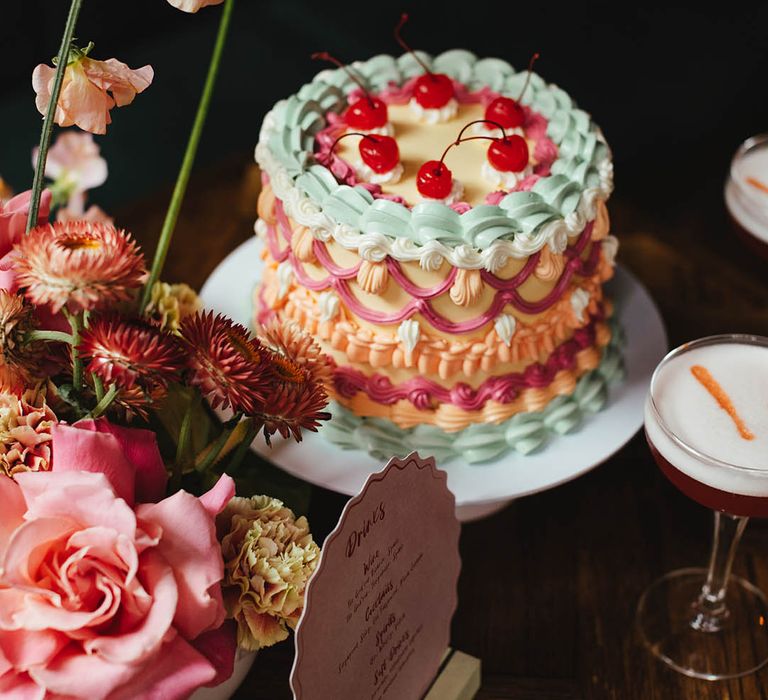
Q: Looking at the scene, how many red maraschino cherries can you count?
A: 6